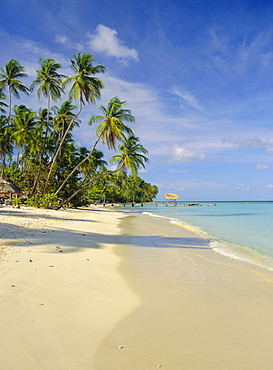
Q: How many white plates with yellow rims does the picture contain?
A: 0